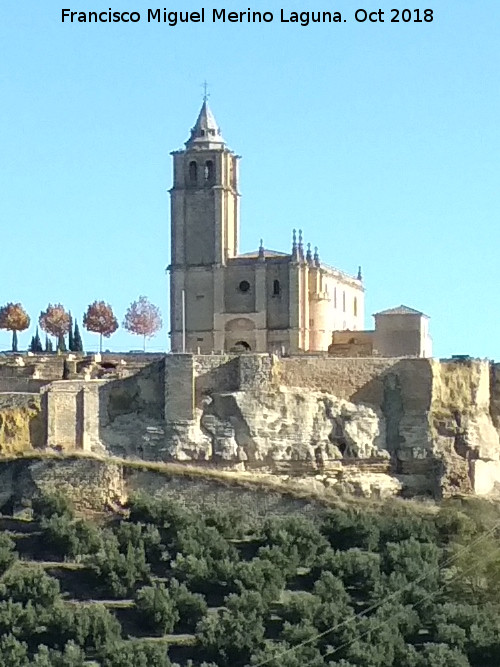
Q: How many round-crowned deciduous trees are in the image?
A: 4